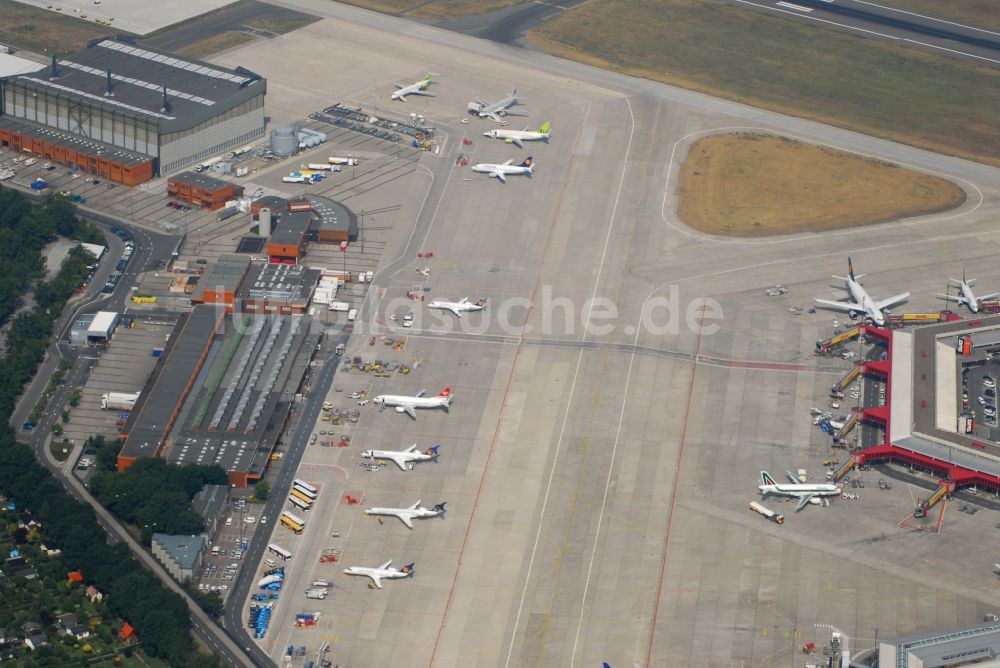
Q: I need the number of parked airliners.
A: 12